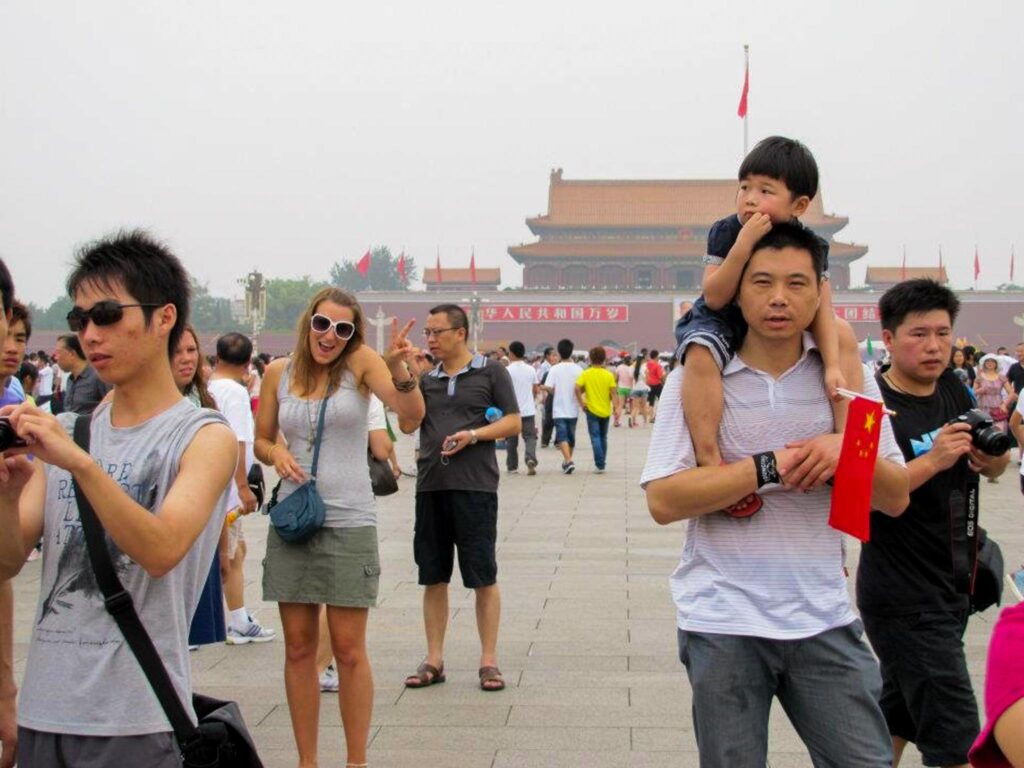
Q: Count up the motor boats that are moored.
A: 0